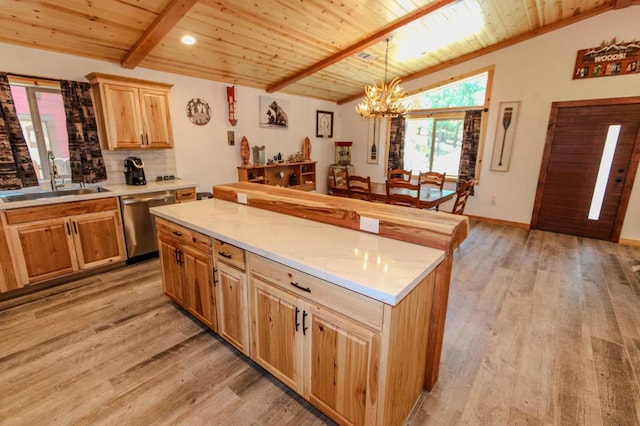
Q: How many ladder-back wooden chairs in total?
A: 6